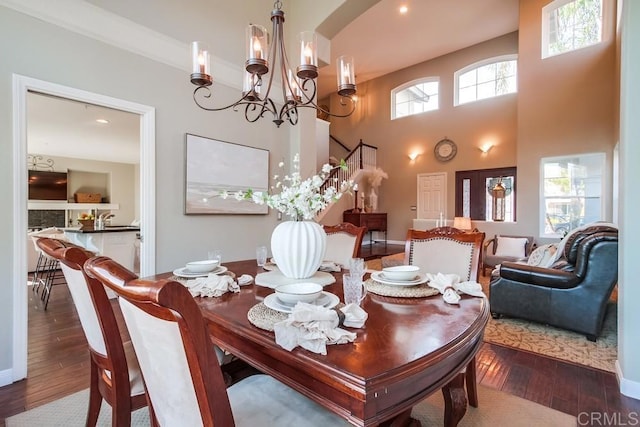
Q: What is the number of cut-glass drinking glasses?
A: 4